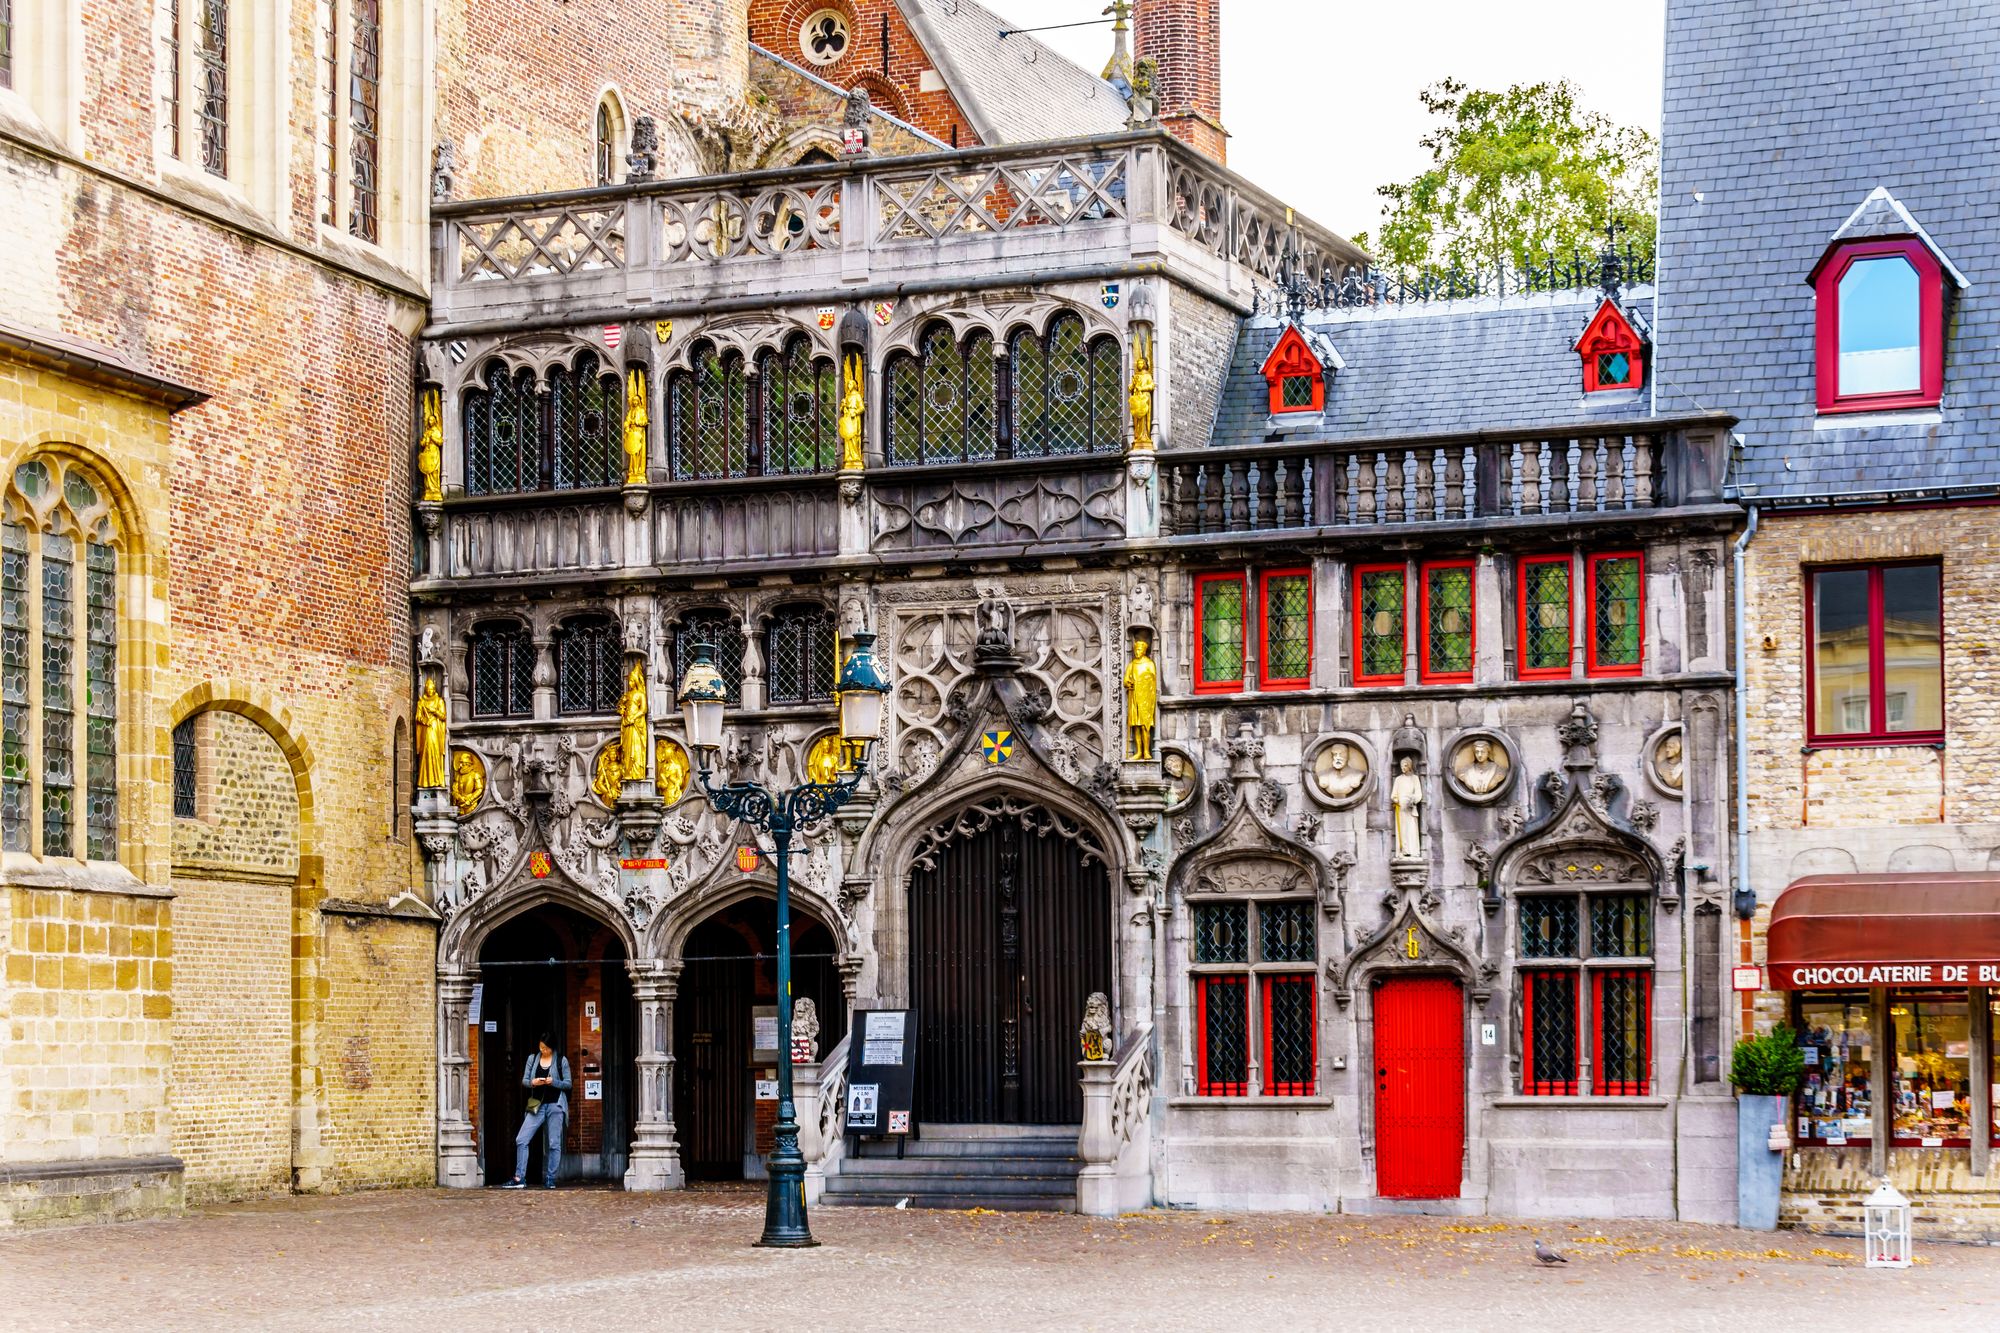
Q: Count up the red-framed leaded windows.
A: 12